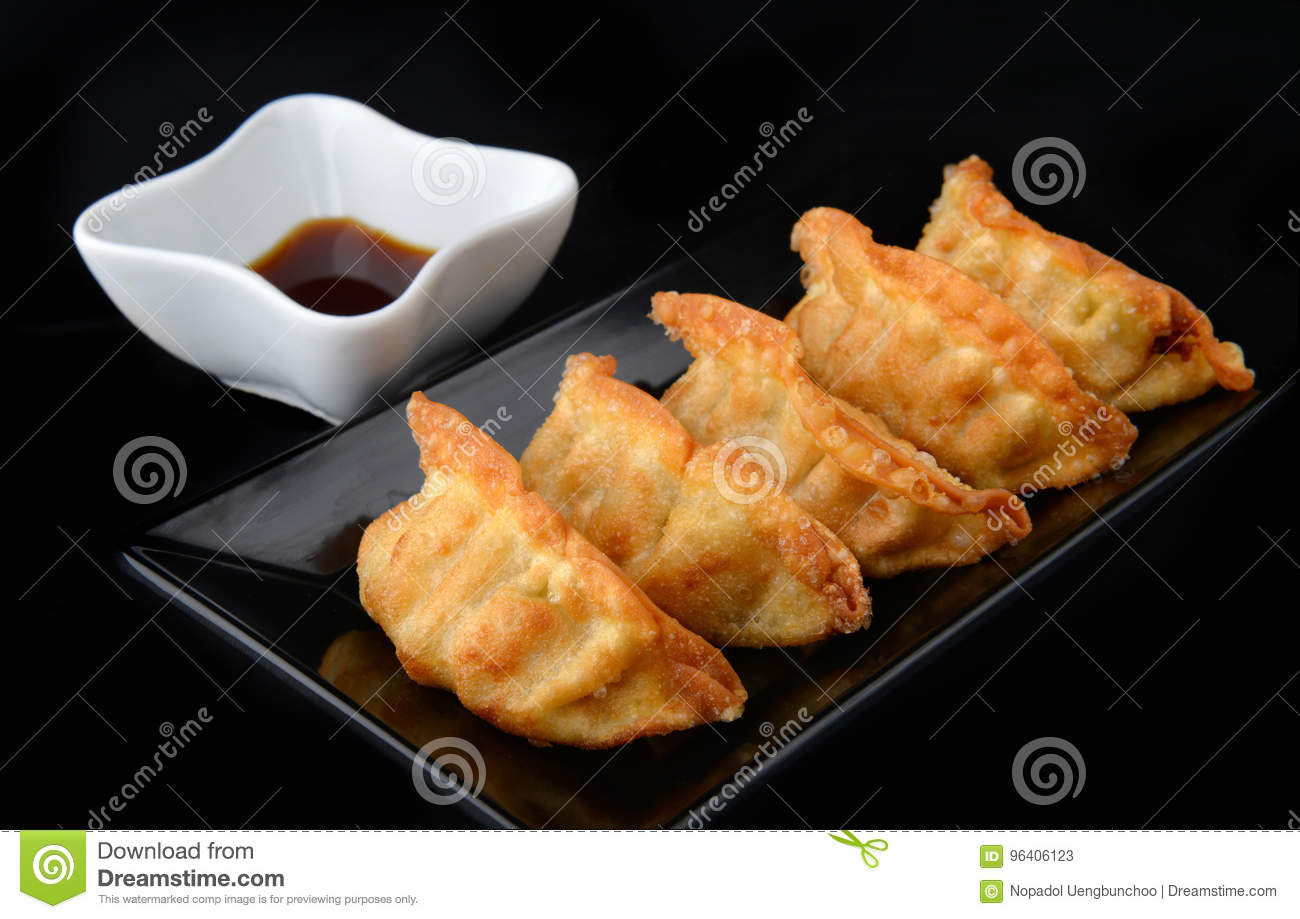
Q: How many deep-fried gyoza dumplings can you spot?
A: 5